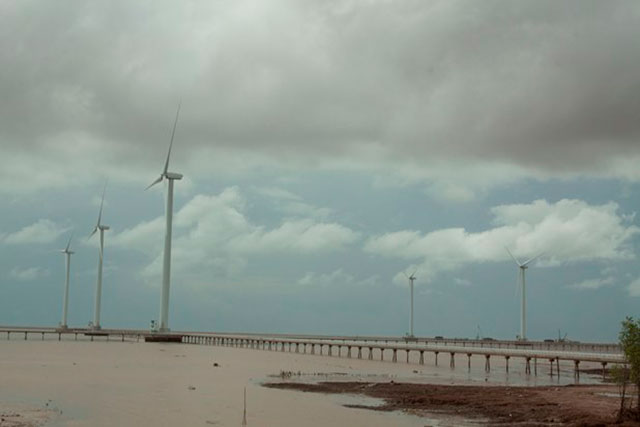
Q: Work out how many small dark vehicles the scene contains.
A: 3